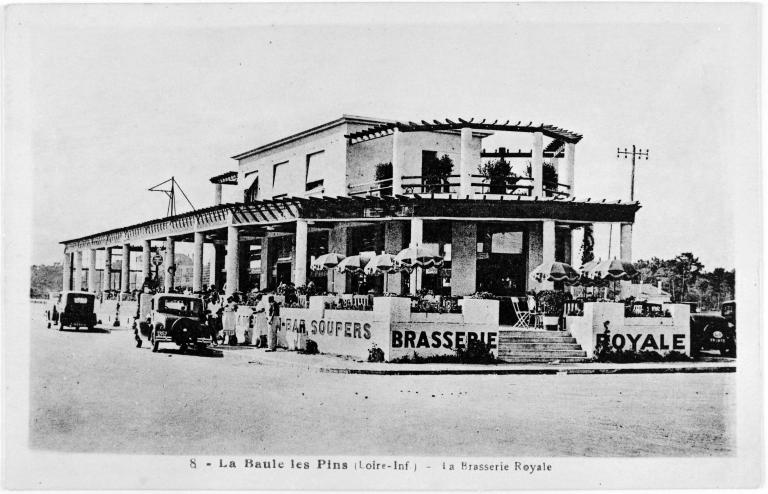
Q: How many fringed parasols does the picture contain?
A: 7